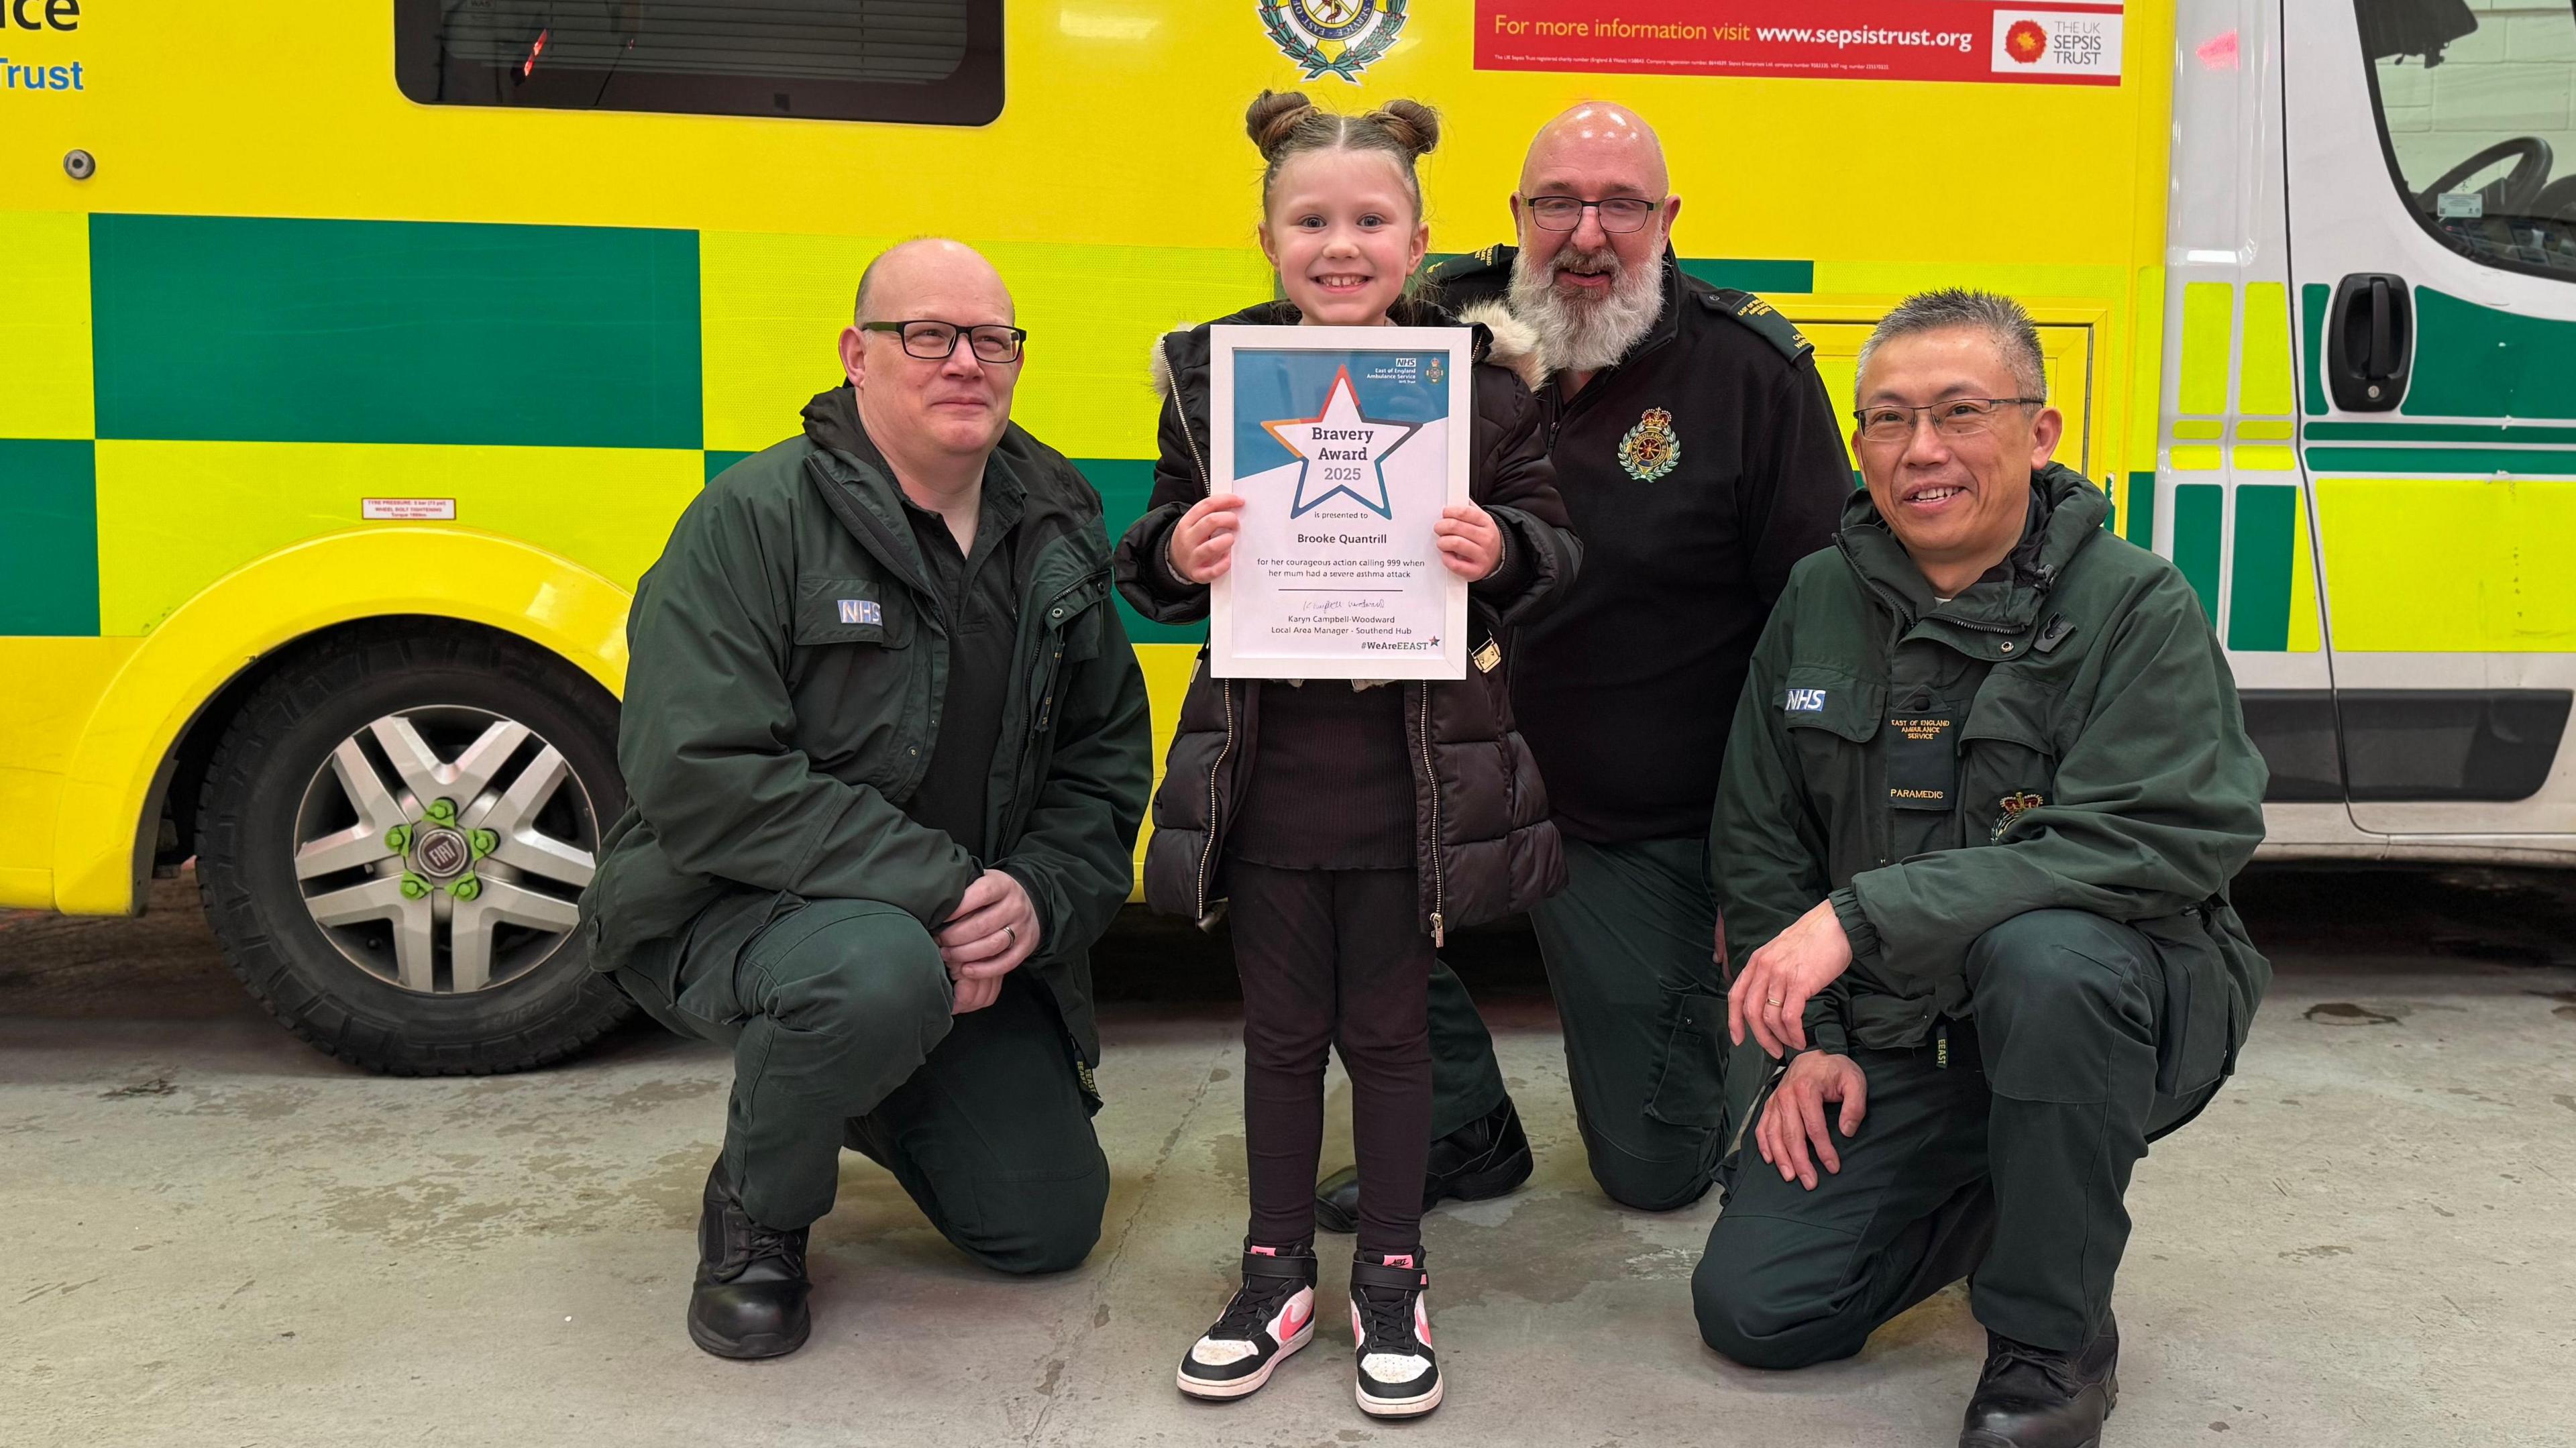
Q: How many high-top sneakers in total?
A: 2